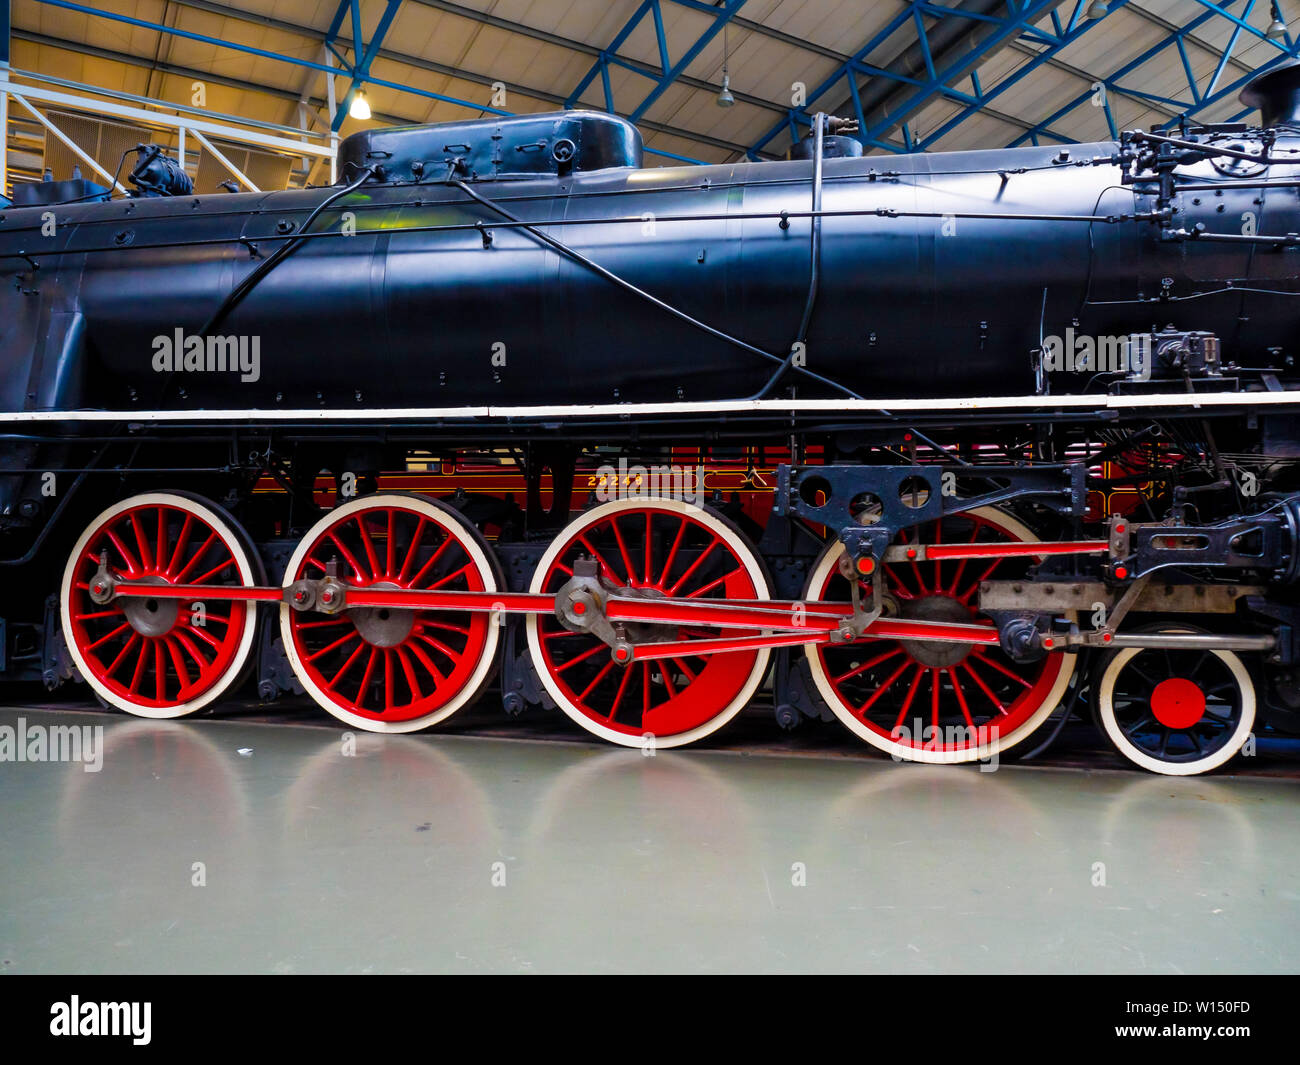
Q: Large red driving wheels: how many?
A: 4